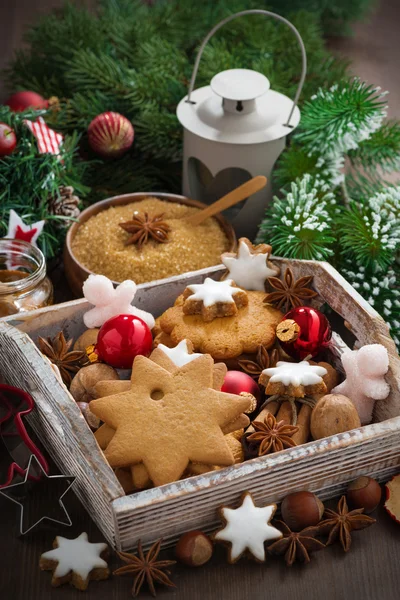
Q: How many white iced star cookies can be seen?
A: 6